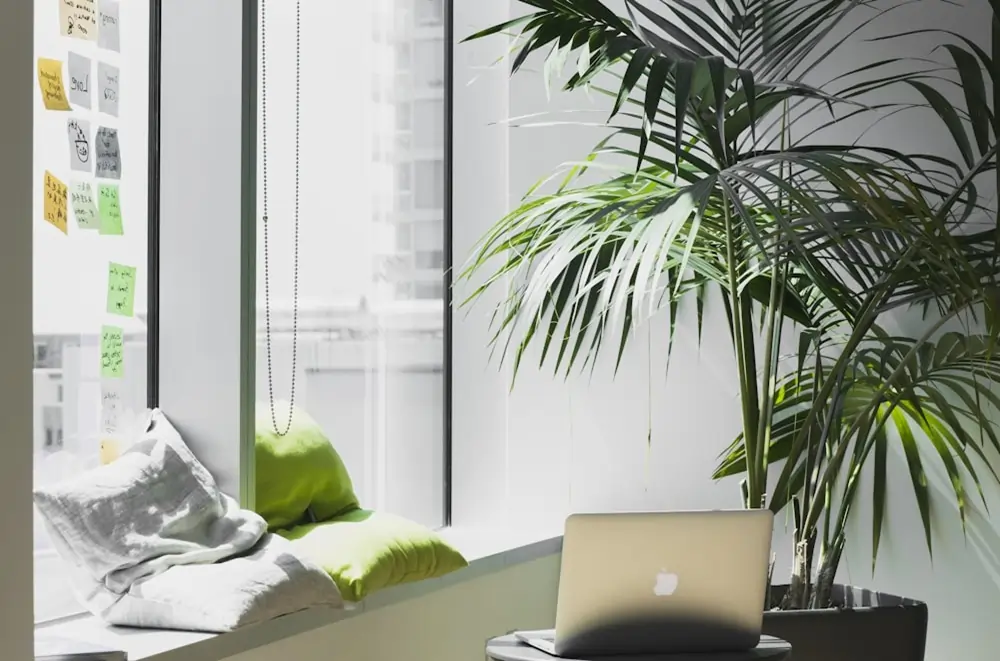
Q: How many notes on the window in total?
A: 14